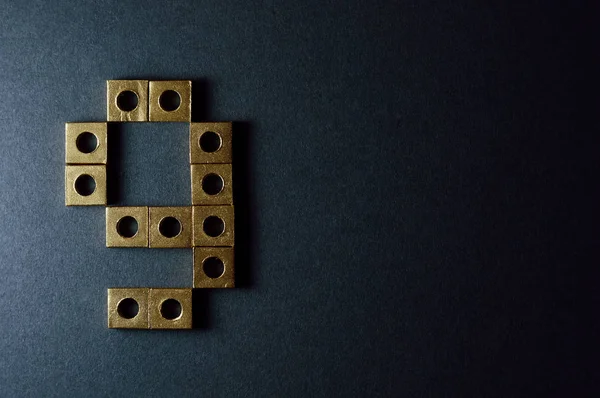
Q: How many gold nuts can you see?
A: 12